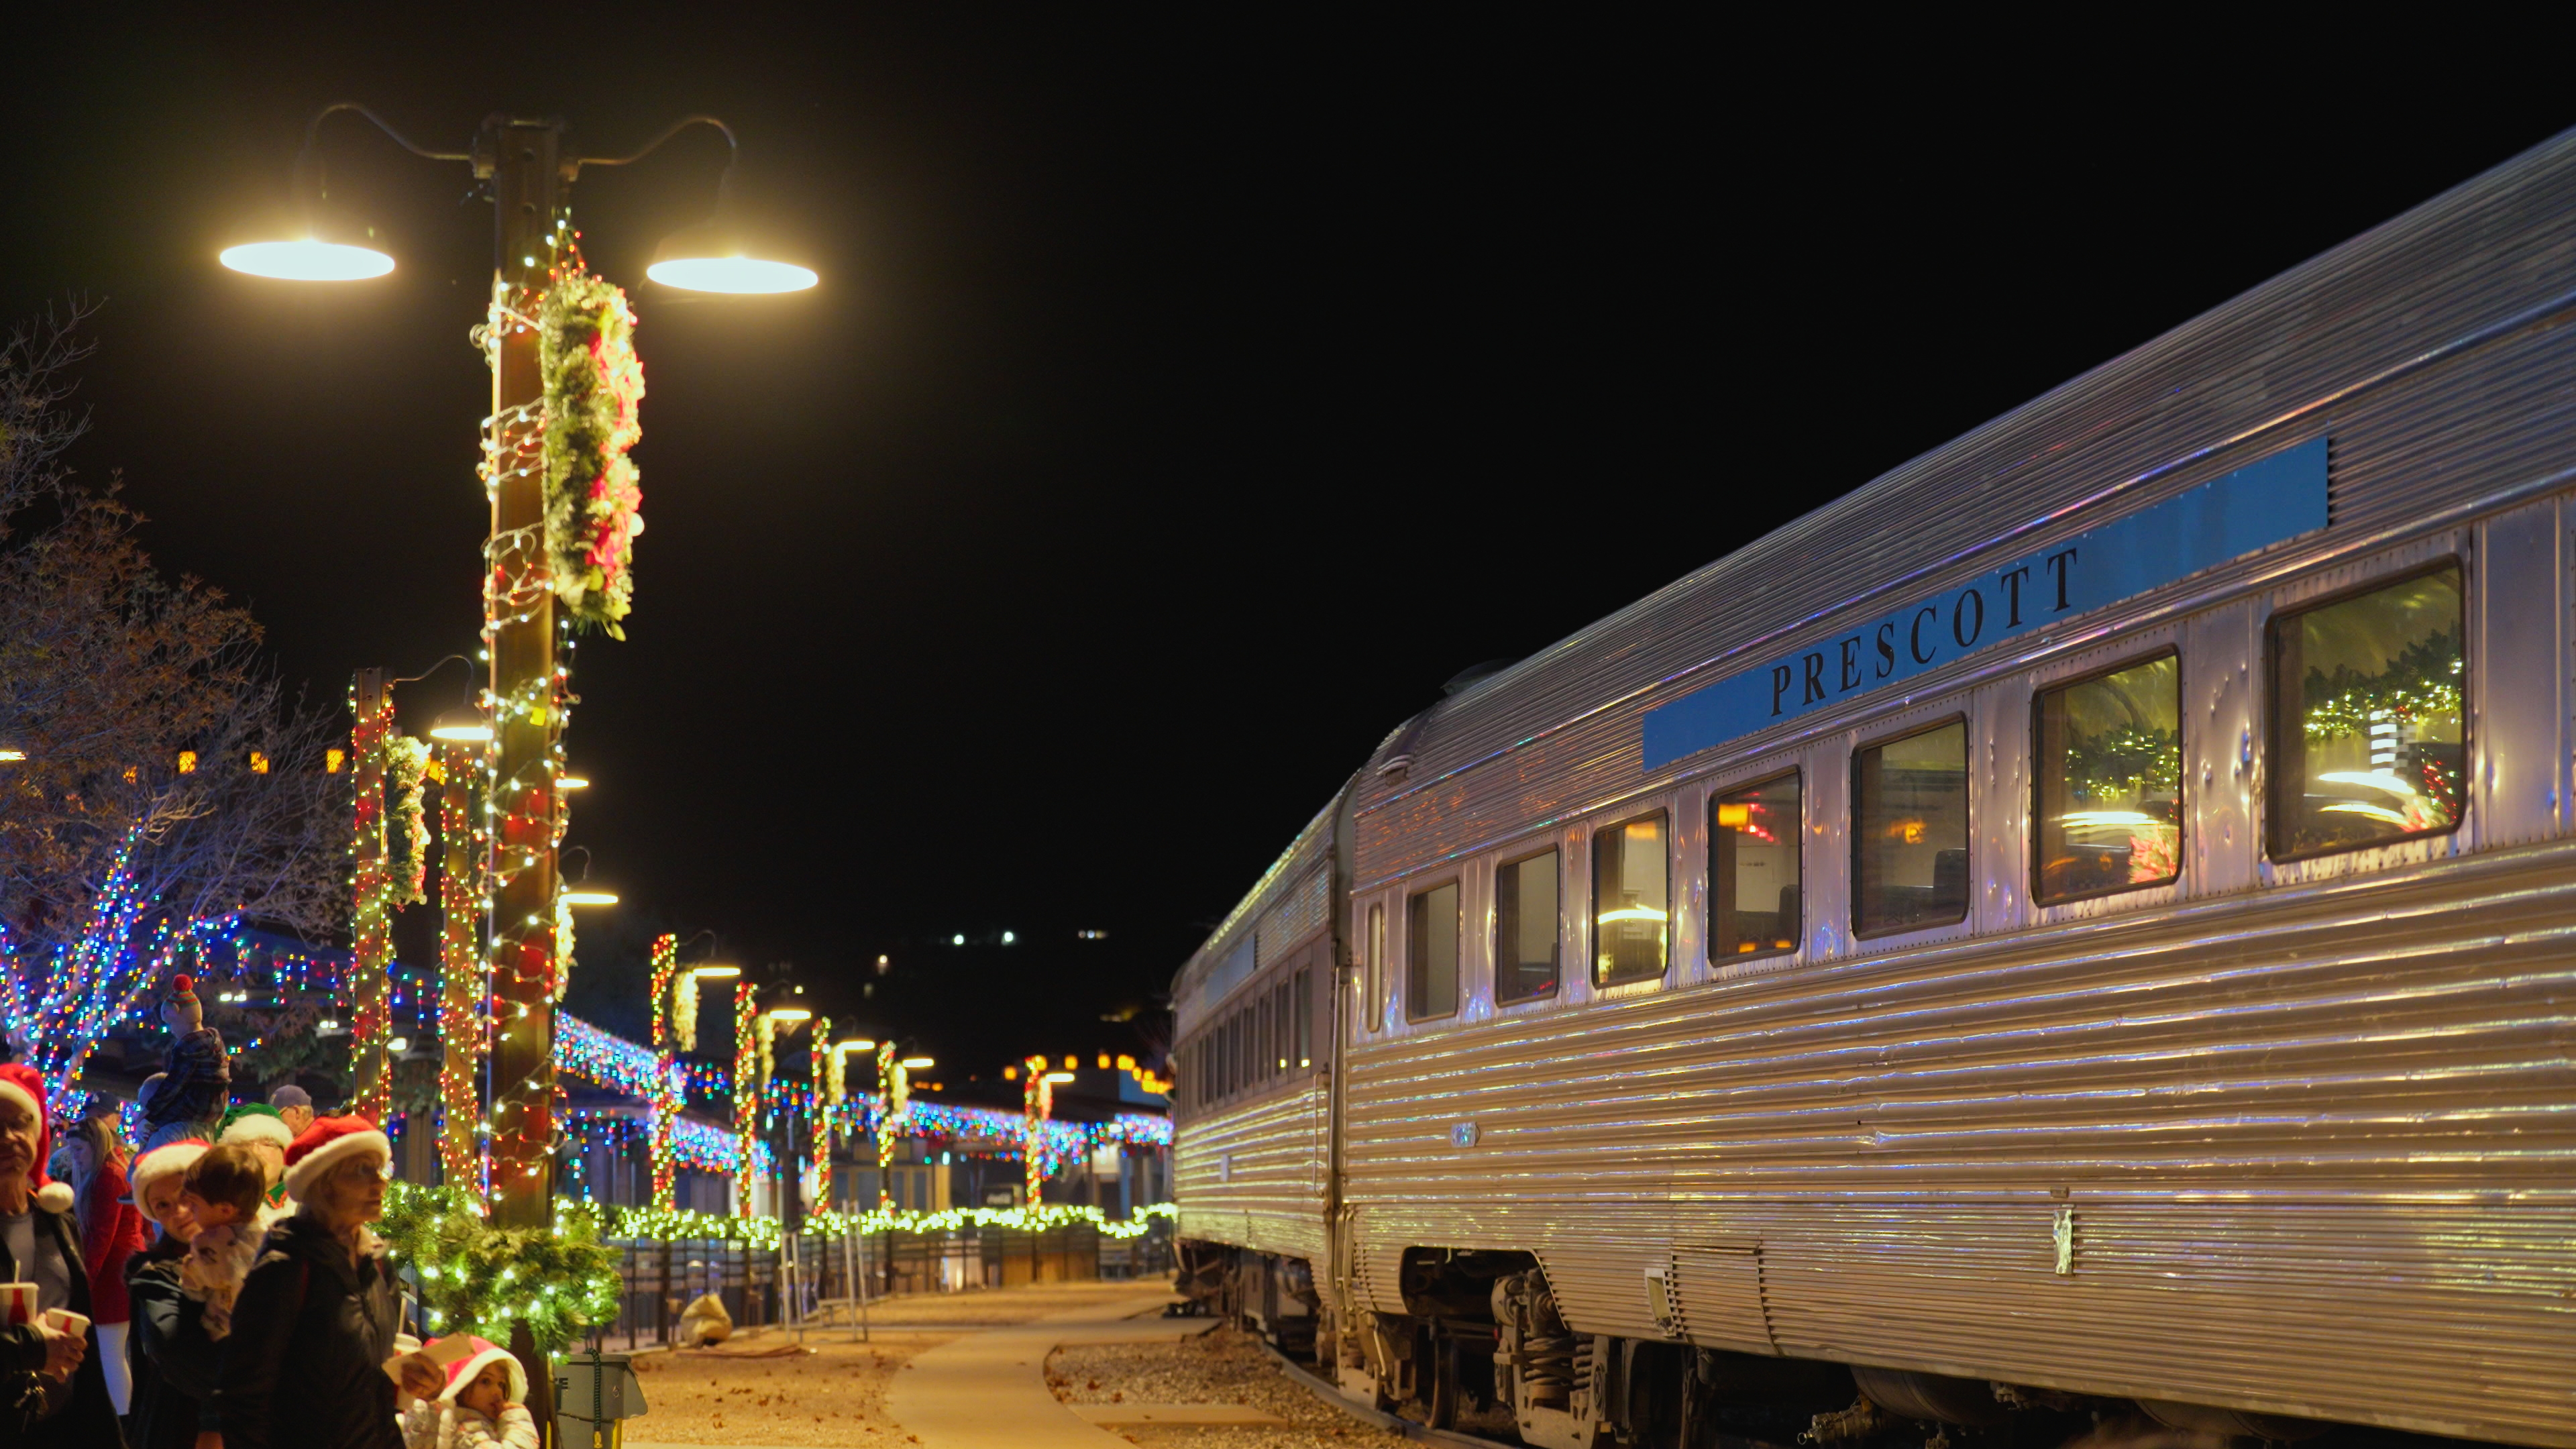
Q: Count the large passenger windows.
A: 7